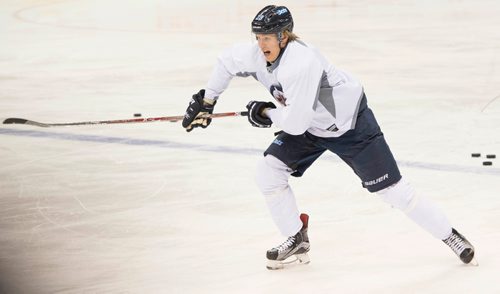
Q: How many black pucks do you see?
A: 4